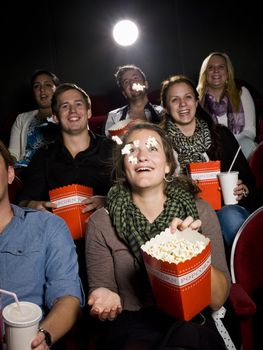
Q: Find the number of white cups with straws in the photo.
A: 2